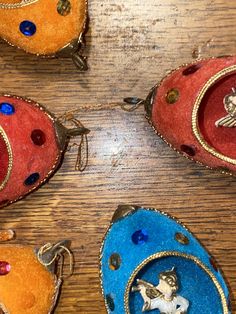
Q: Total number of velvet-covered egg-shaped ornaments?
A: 5